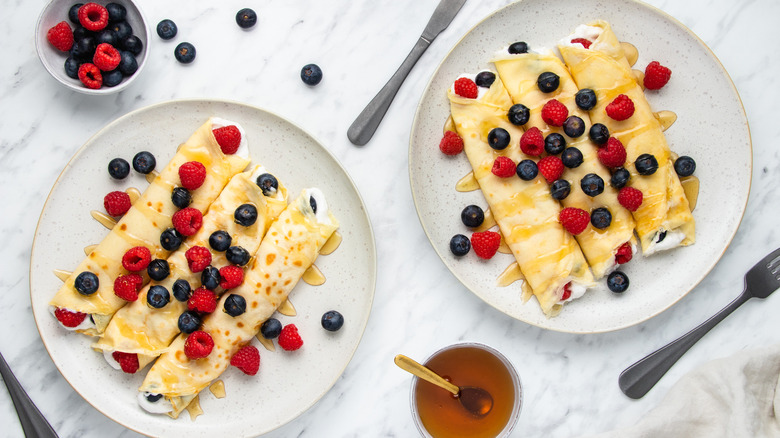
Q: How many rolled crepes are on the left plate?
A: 3